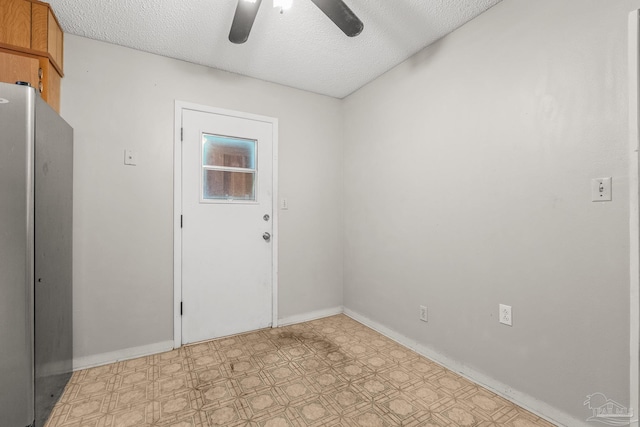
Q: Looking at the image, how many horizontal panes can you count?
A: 2